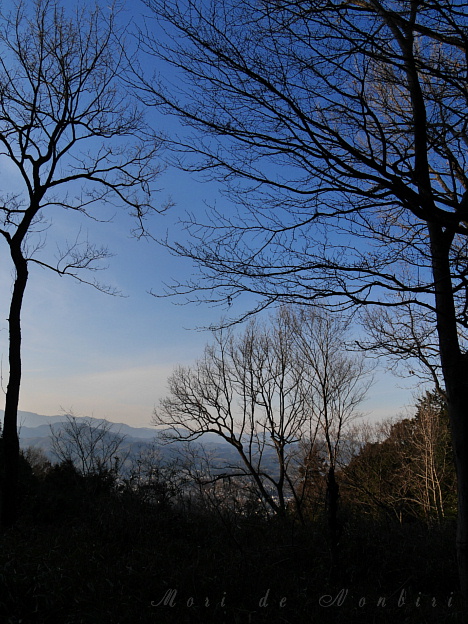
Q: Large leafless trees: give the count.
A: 2